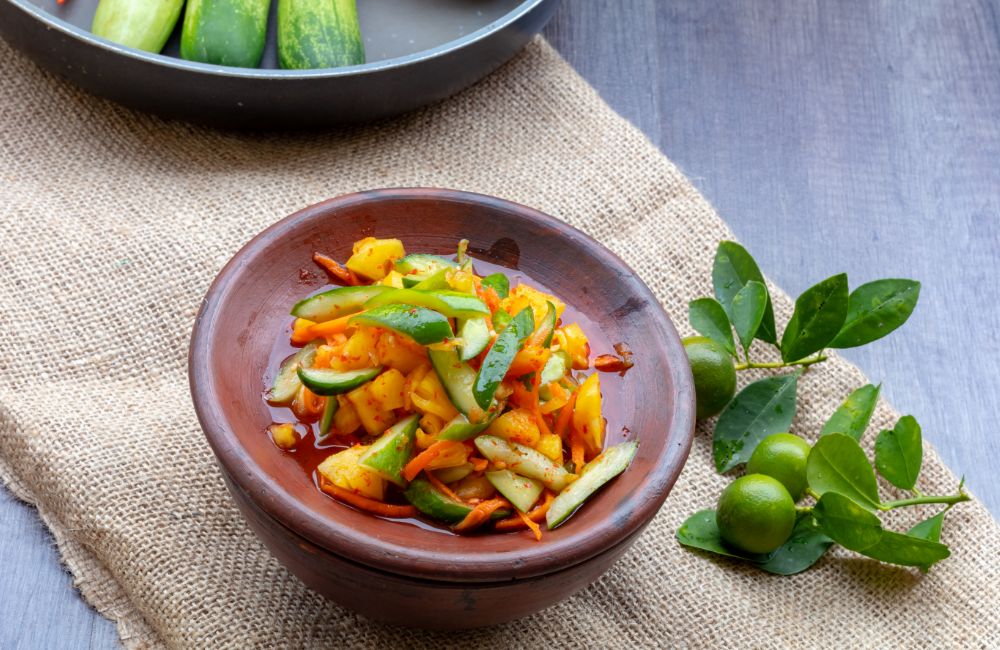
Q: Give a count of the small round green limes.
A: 3